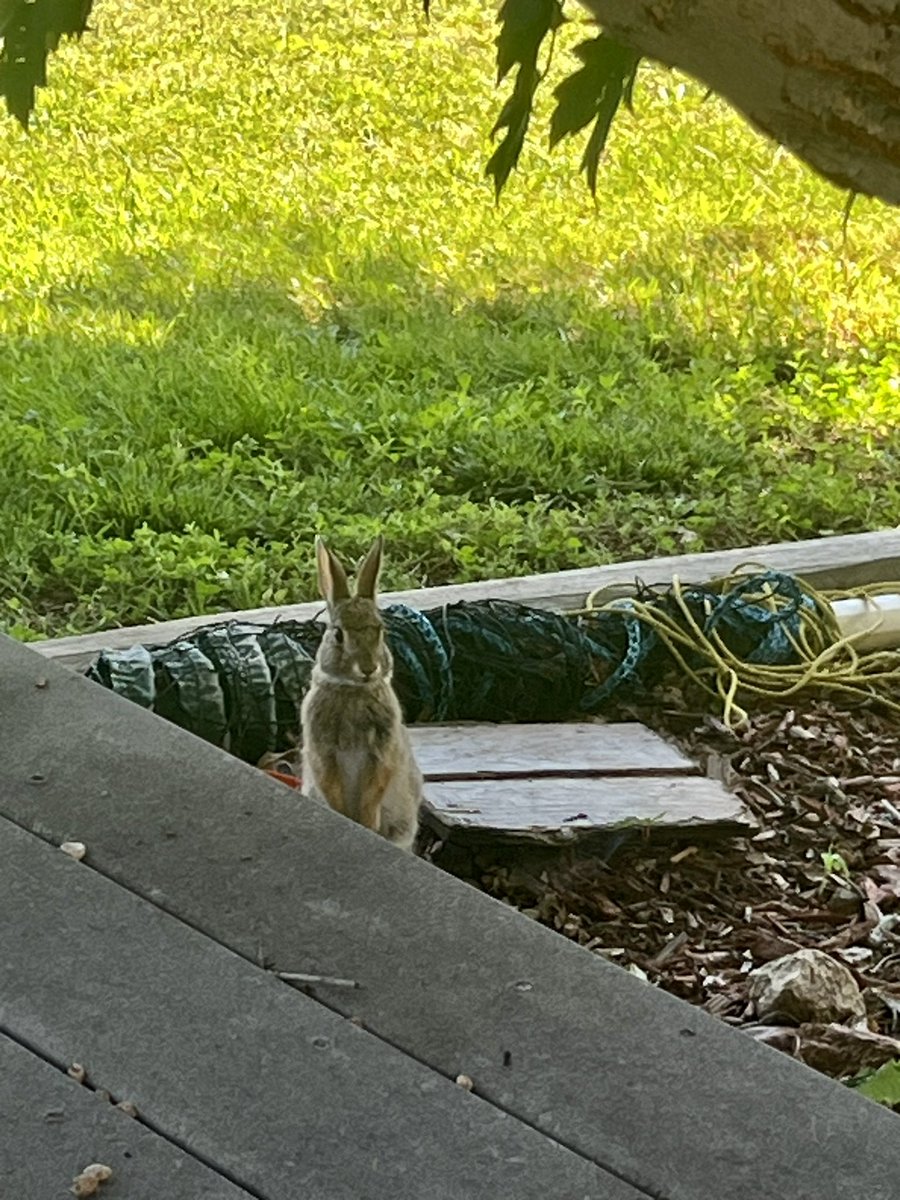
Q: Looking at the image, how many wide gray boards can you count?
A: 3